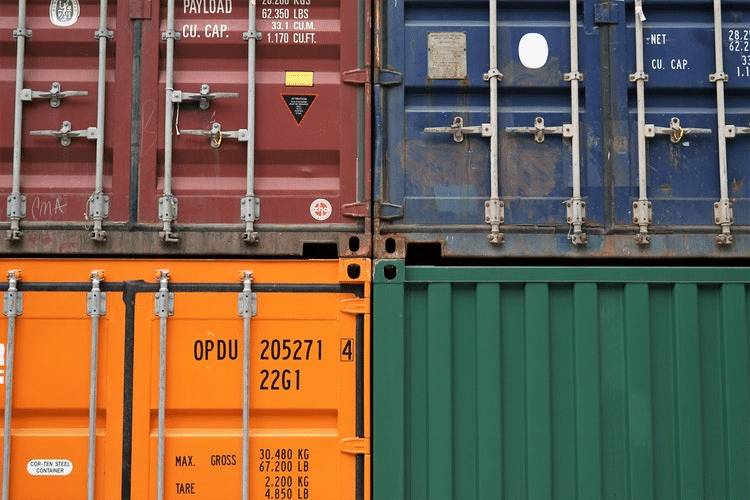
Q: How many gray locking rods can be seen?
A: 12